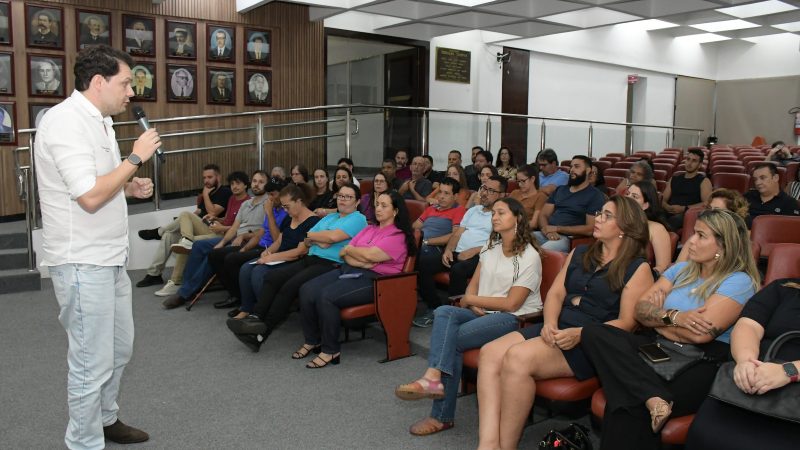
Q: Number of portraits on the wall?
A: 15